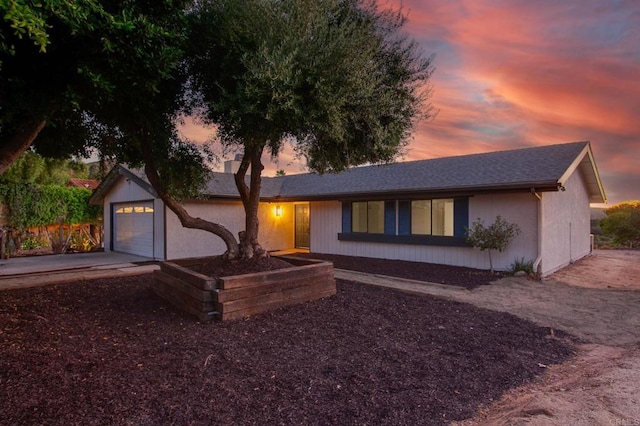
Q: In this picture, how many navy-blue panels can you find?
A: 4